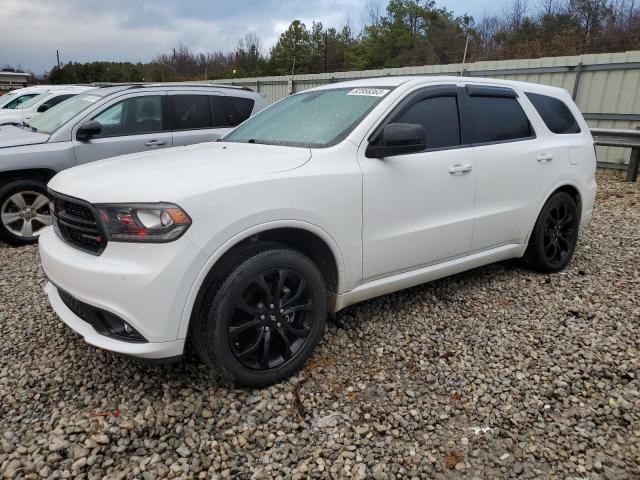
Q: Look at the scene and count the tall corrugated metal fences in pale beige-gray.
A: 1